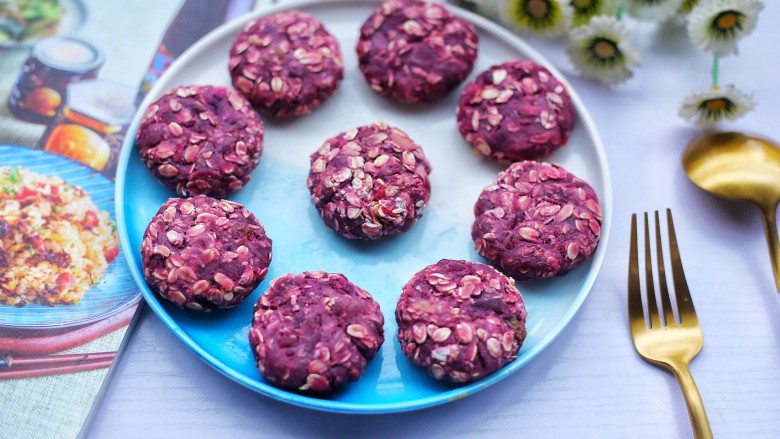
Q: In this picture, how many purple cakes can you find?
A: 9